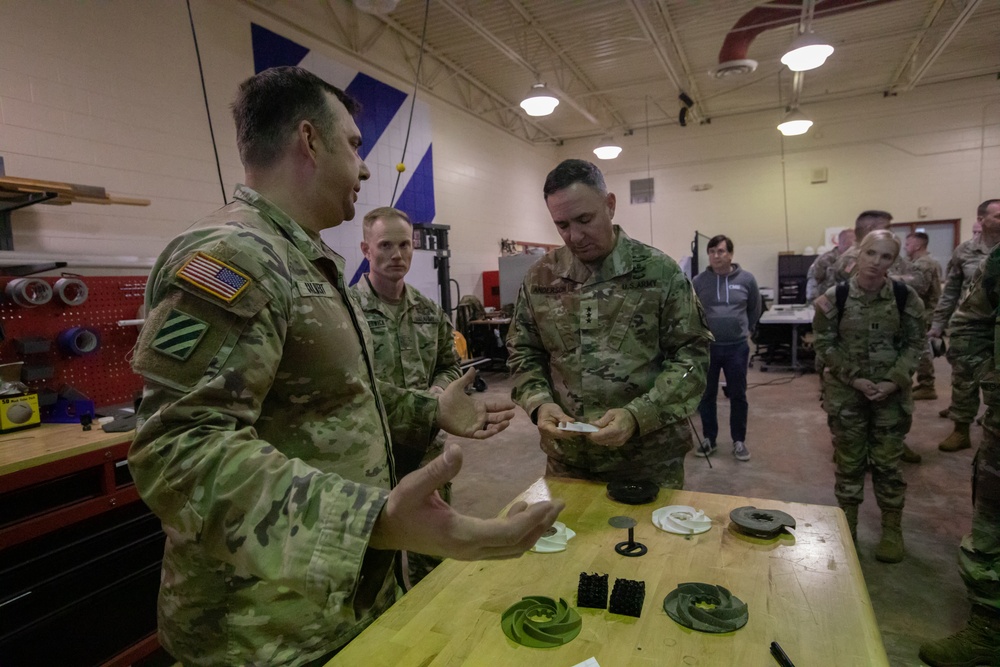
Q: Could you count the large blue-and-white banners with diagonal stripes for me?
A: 1